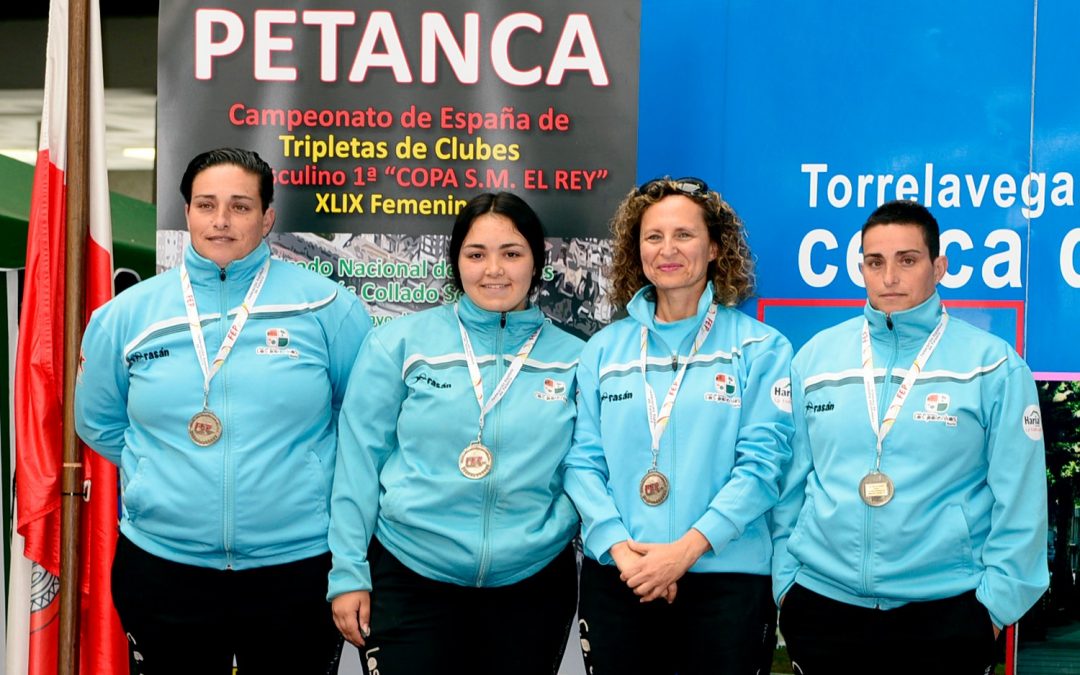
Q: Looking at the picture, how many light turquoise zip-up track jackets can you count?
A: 4